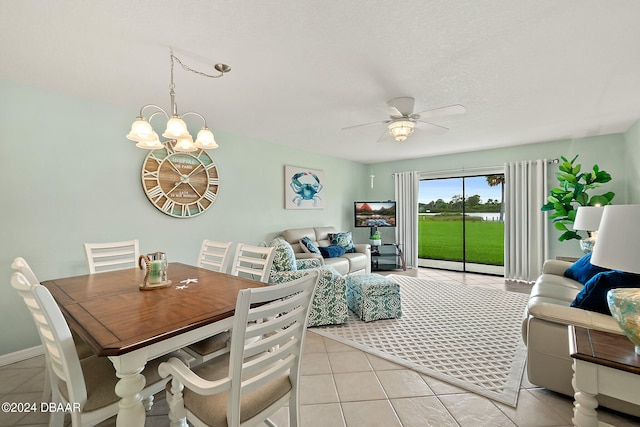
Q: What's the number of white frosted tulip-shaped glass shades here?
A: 5